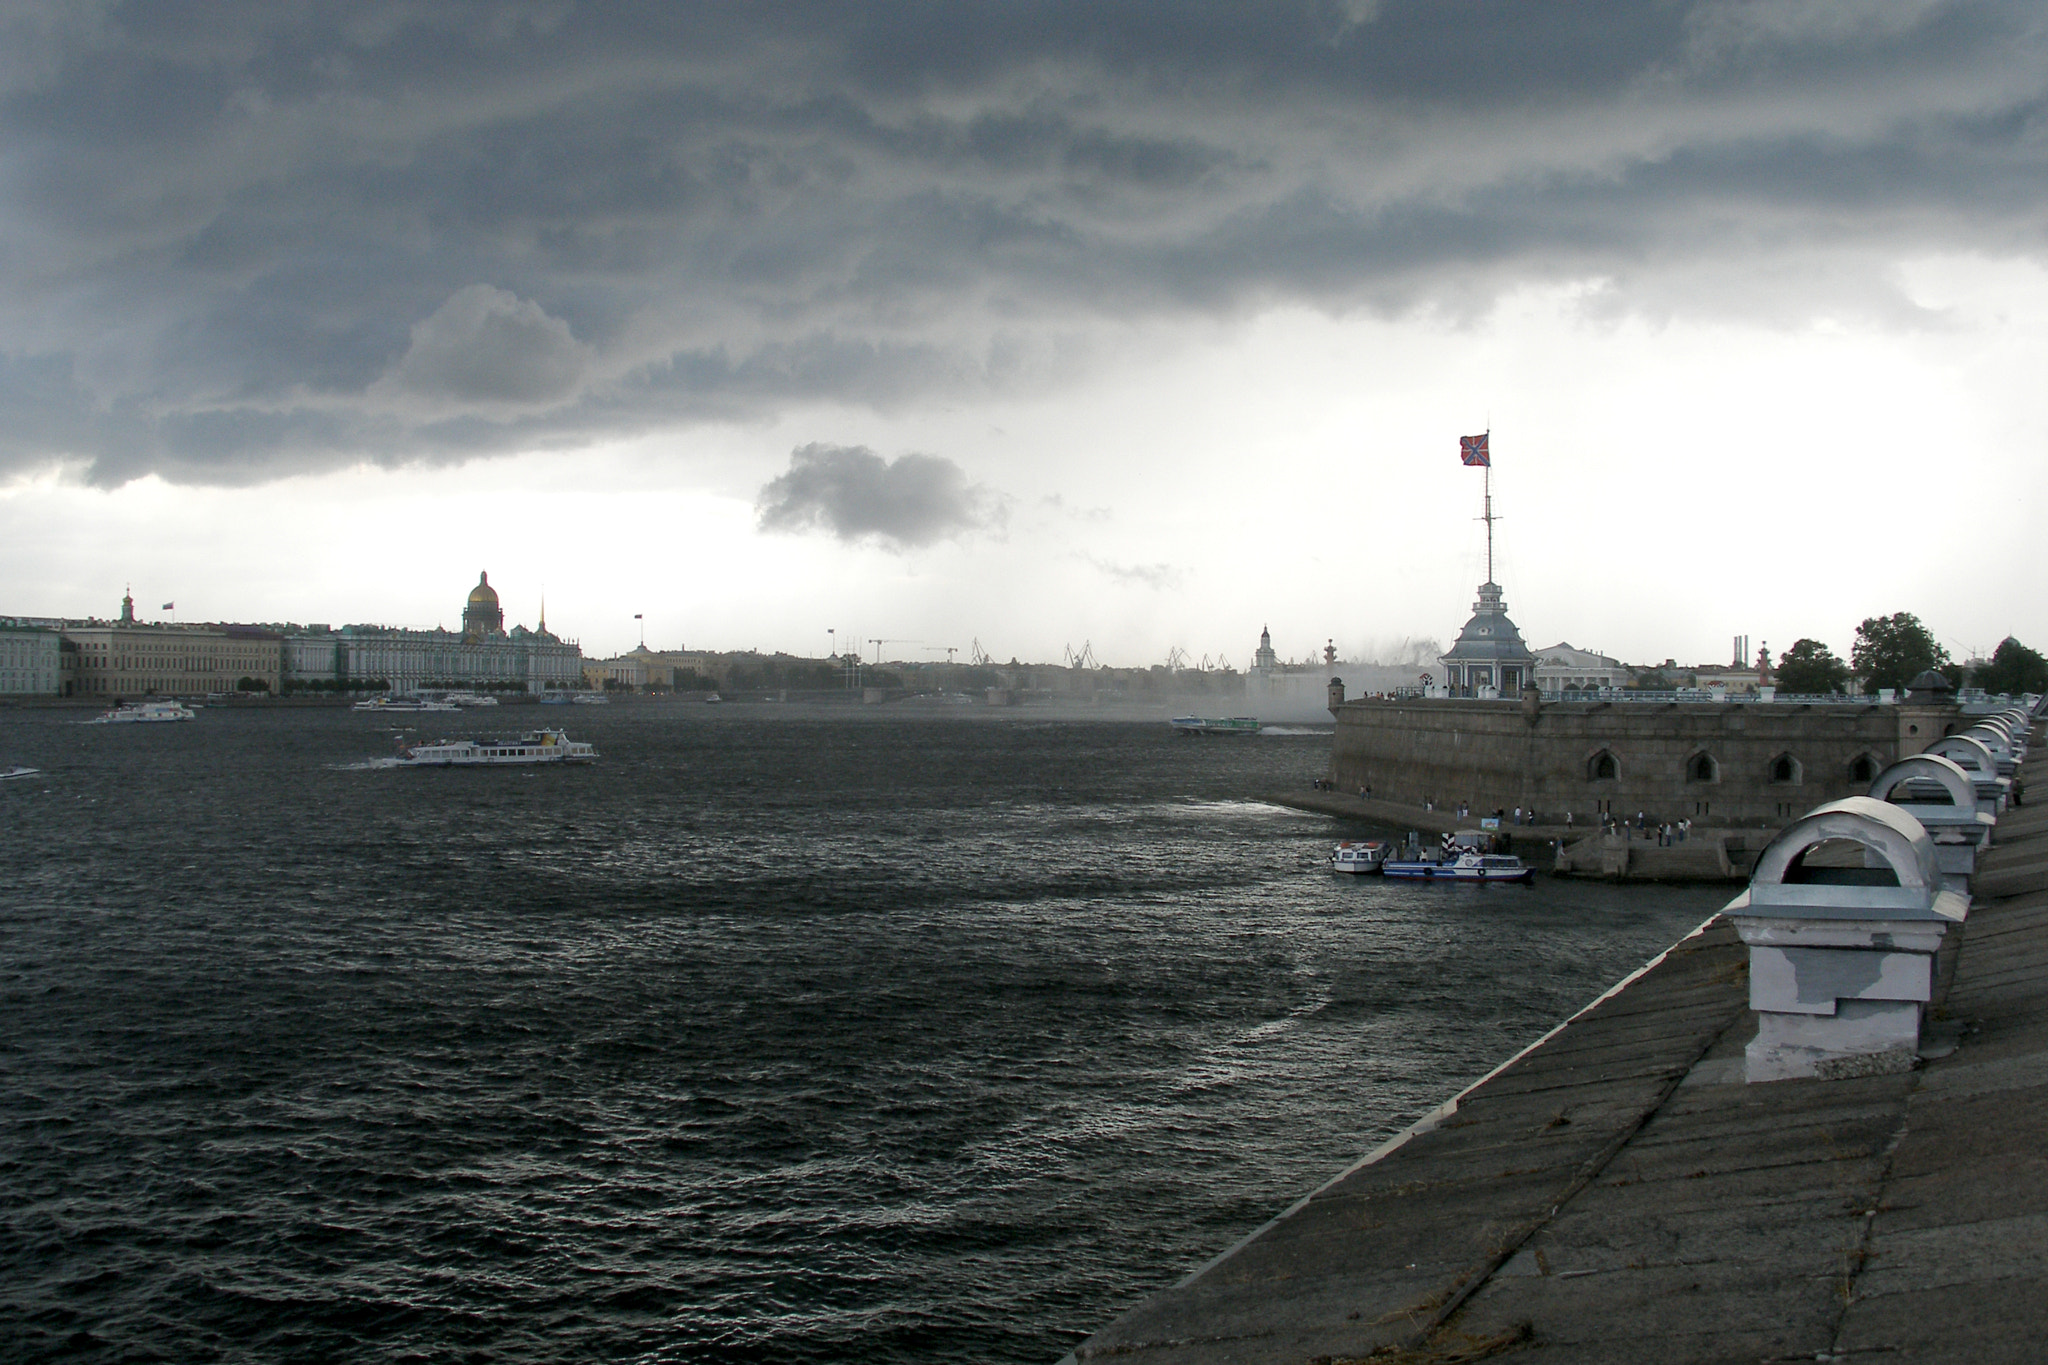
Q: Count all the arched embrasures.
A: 4